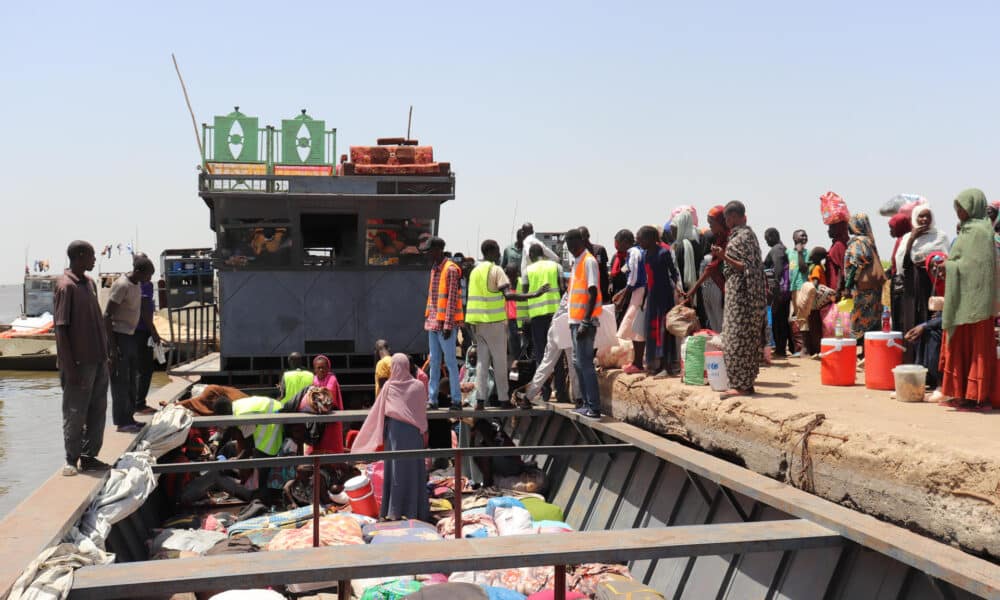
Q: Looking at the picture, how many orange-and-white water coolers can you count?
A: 3